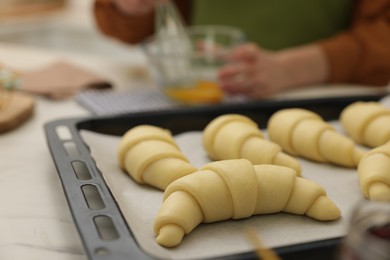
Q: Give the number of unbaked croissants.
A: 6